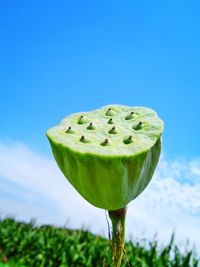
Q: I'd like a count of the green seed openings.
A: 11